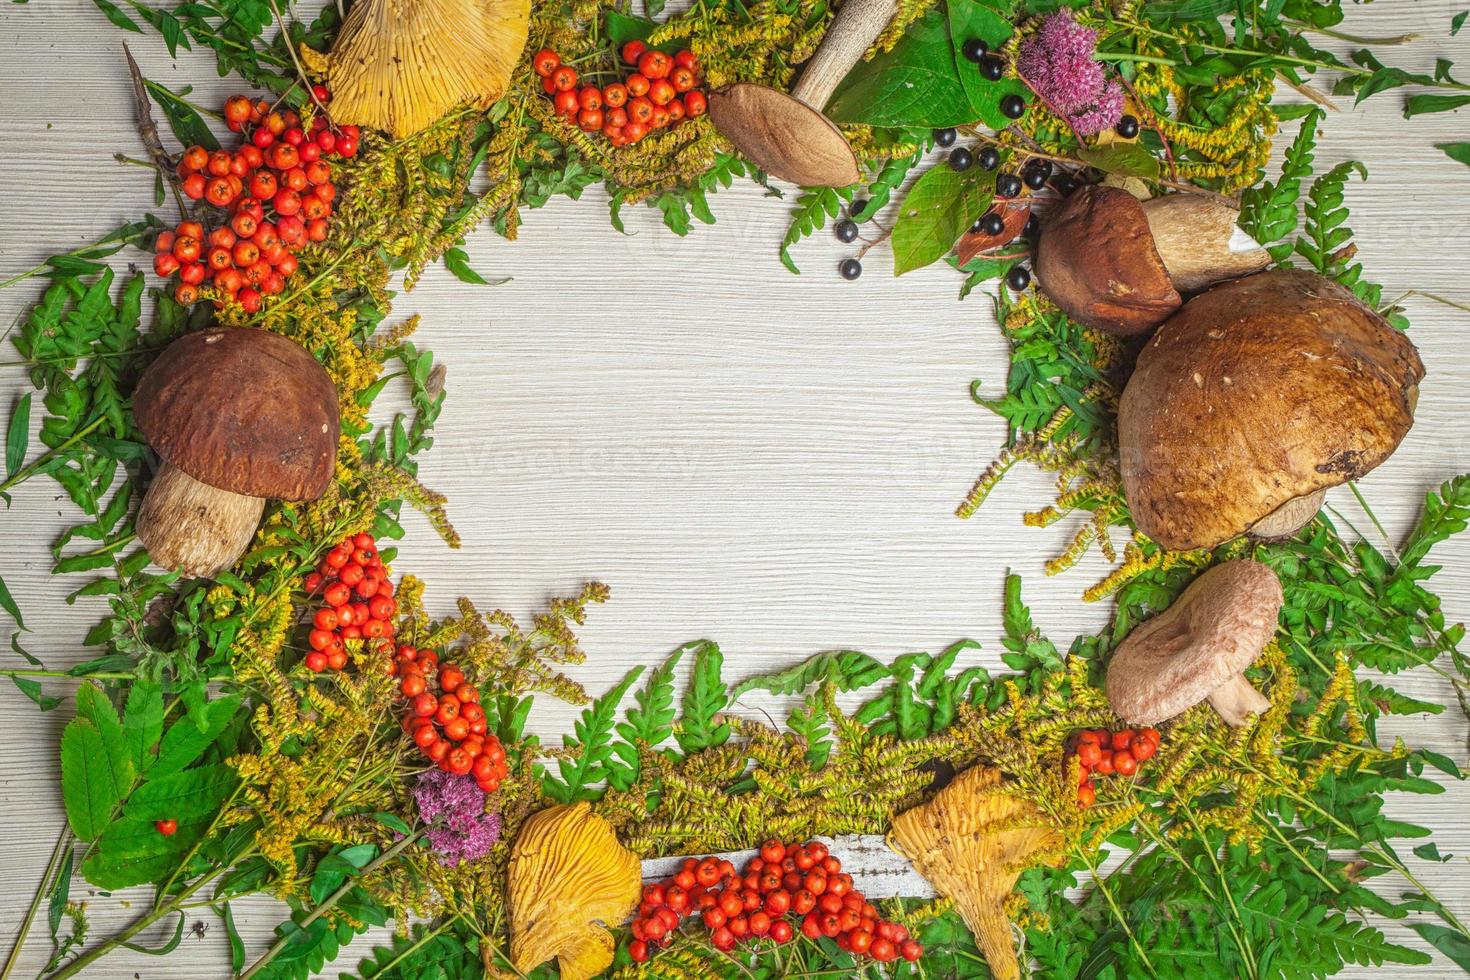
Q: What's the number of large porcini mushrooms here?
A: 3